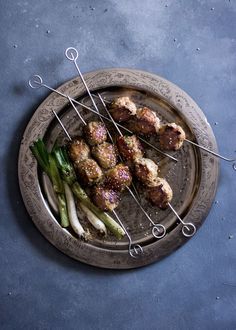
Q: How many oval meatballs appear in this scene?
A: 12